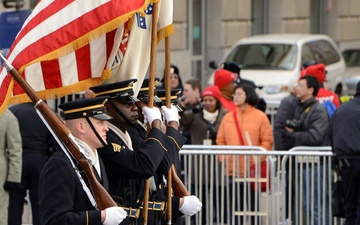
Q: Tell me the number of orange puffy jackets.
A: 1